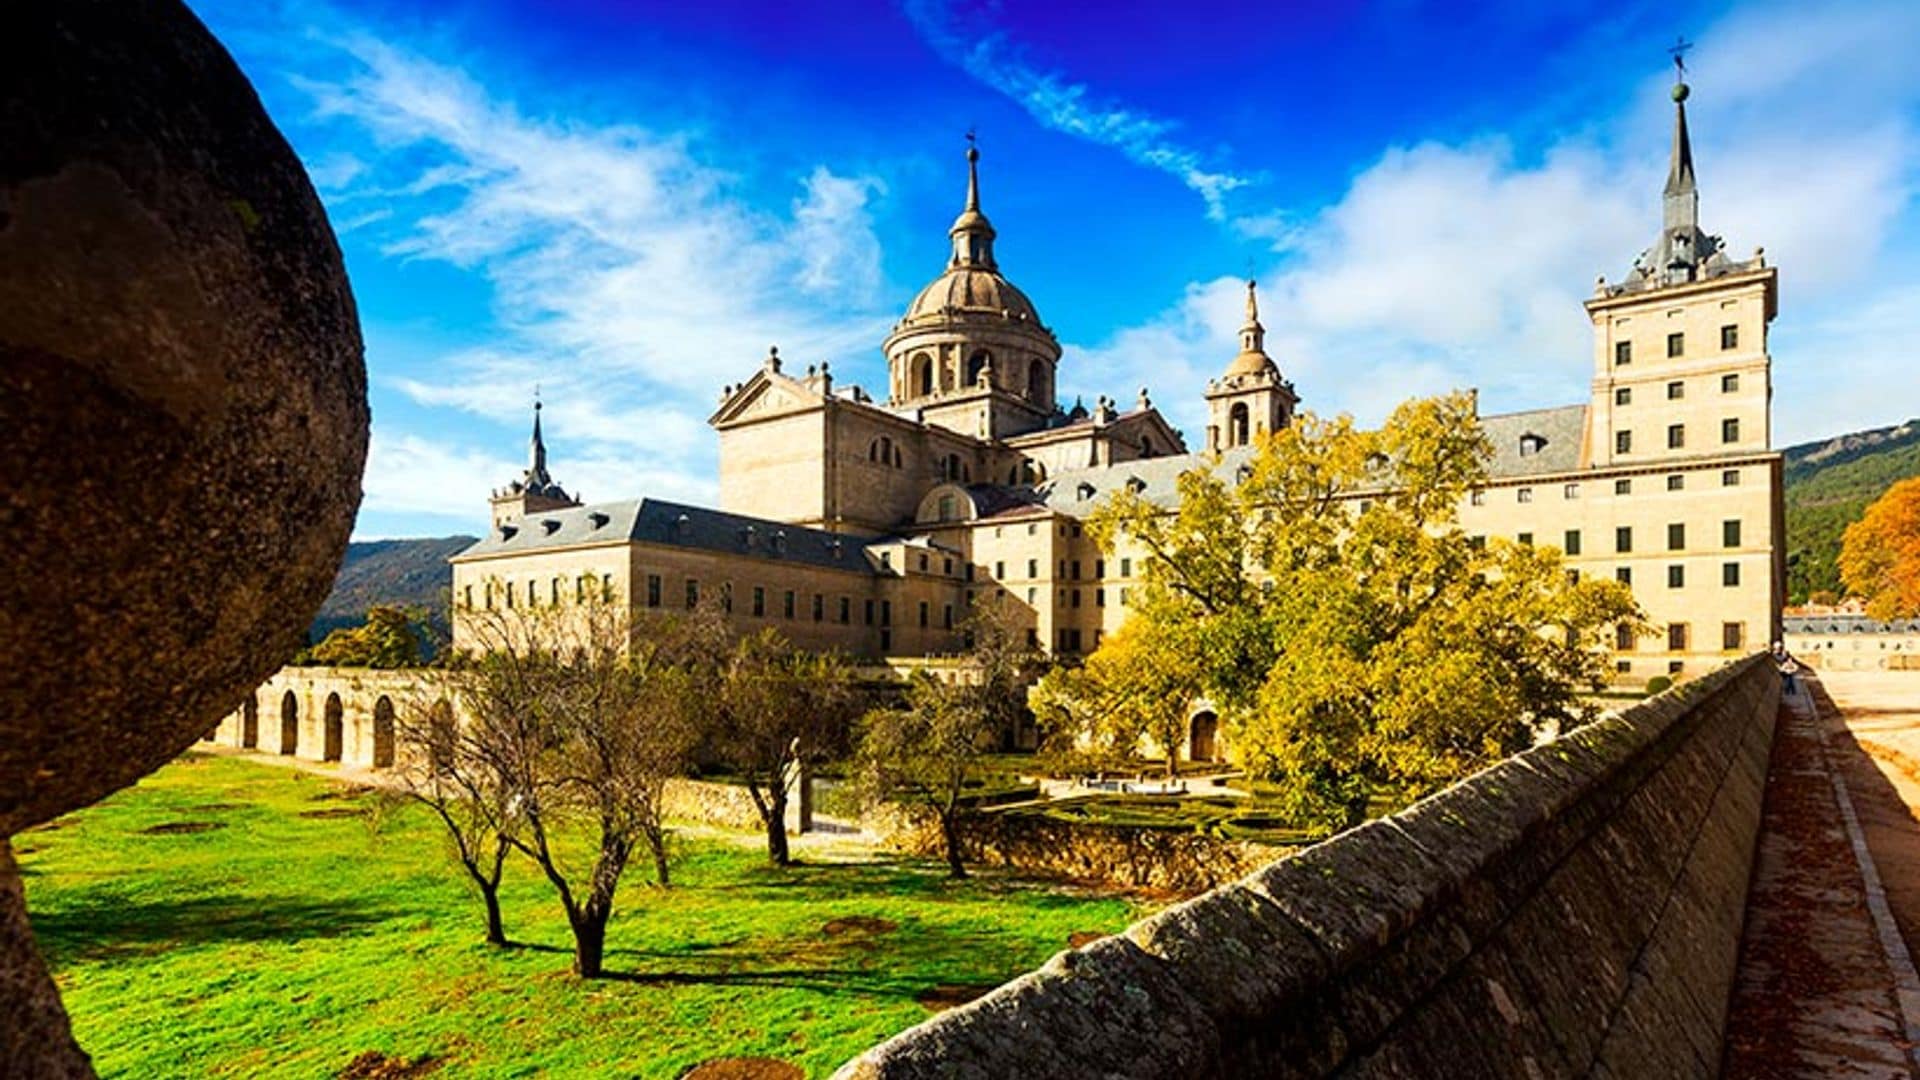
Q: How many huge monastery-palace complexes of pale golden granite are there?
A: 1